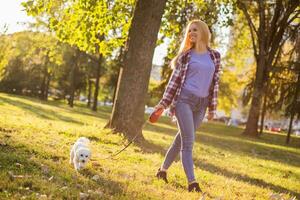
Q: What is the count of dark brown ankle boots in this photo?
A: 2